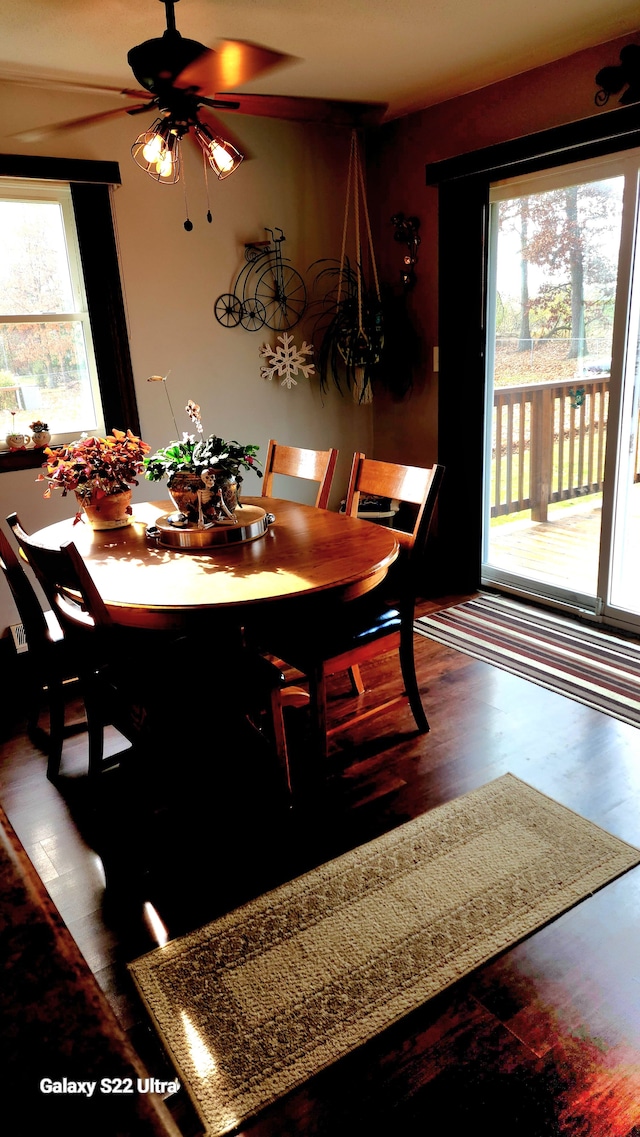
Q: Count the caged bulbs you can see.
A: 3